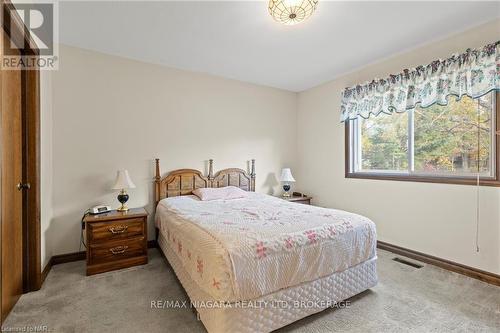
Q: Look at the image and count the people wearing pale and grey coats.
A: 0